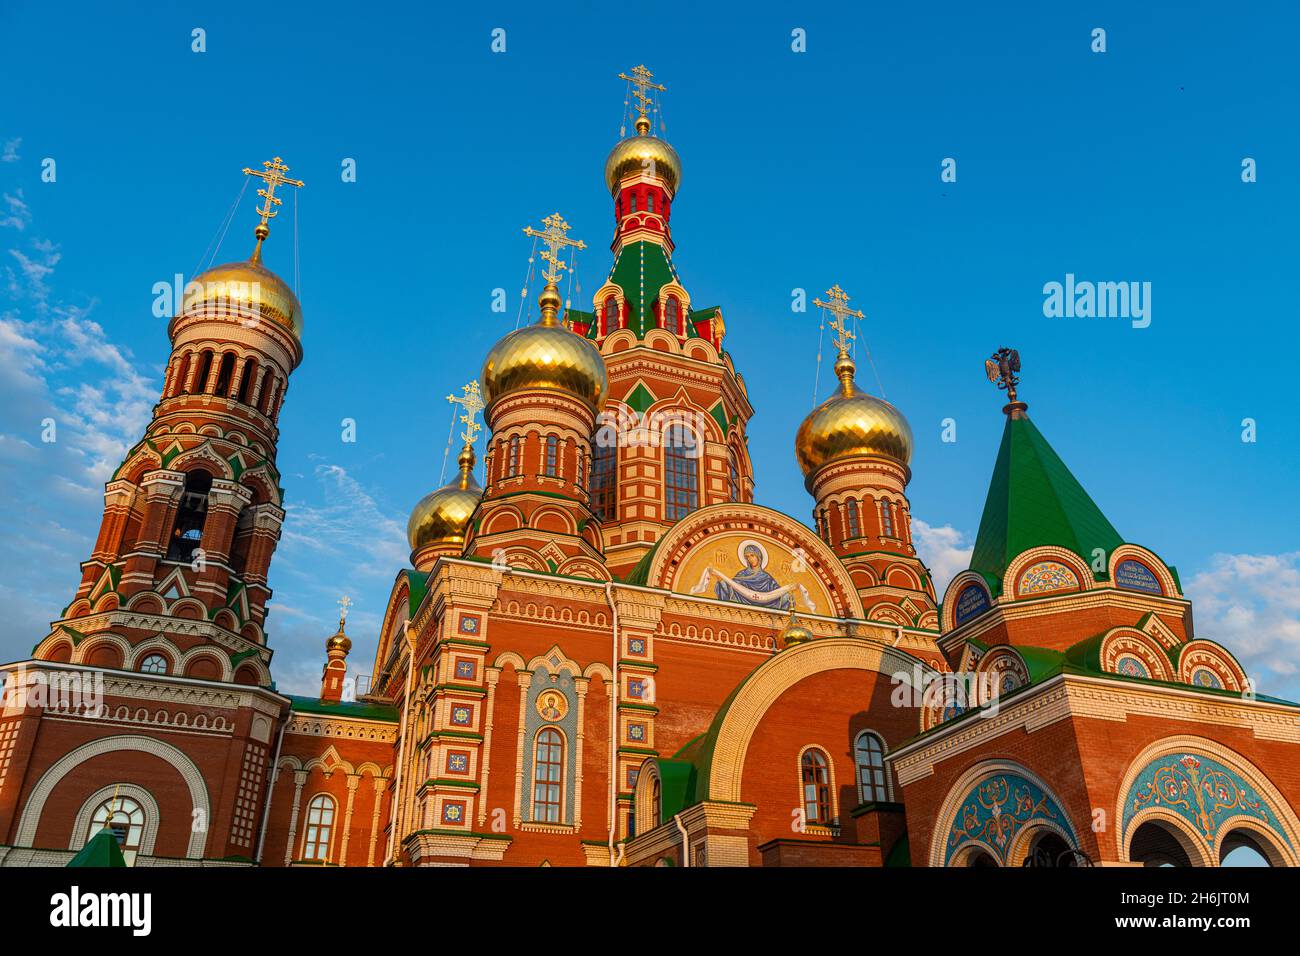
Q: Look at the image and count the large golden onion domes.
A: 5